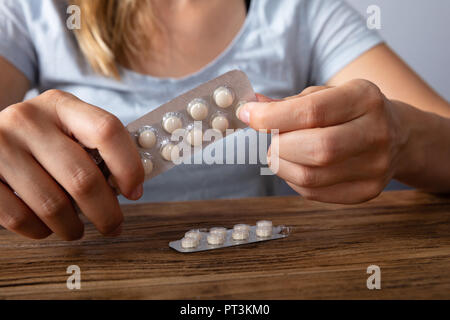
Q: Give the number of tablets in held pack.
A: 9